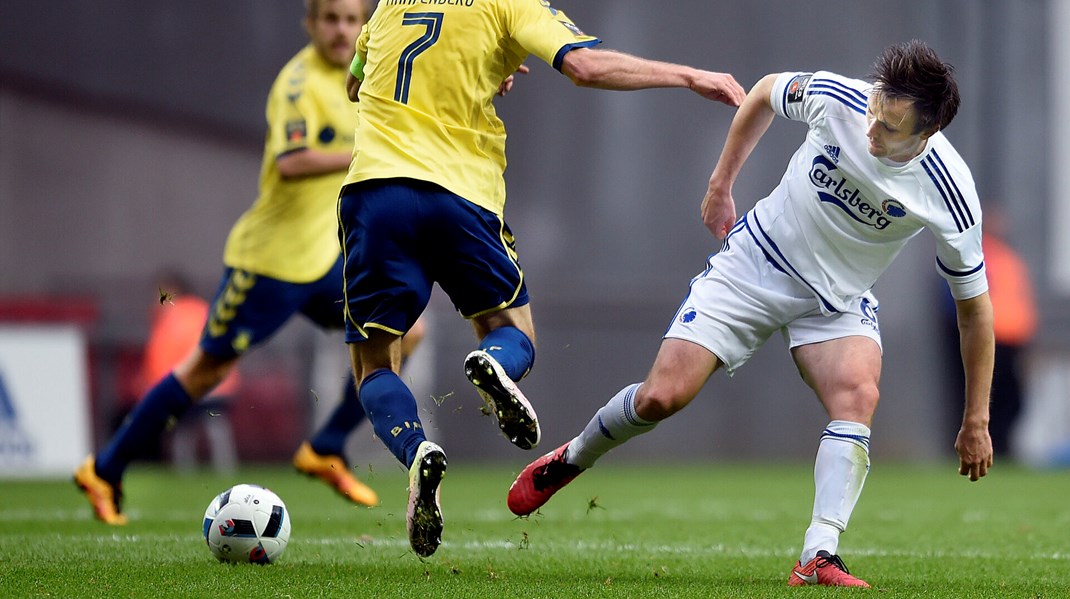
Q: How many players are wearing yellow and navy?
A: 2